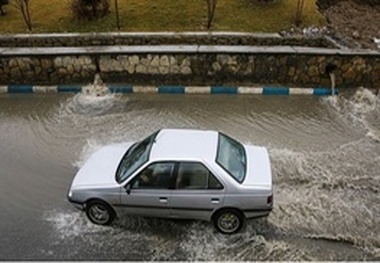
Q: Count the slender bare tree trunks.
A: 4